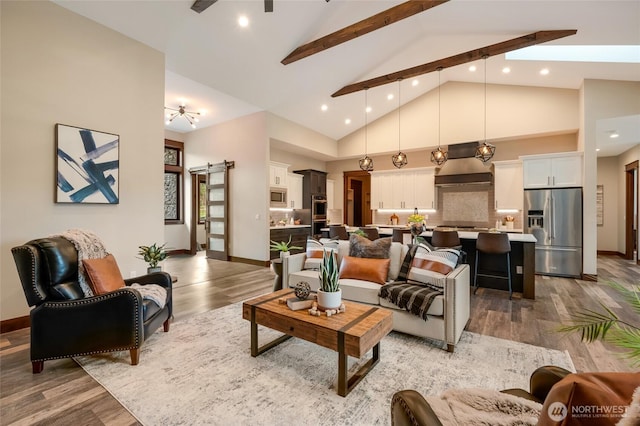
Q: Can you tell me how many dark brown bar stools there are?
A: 5